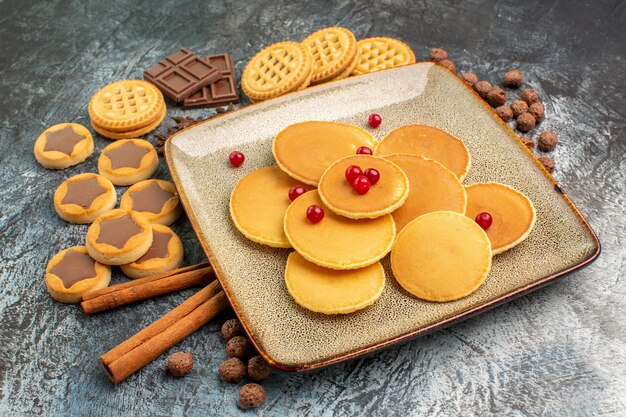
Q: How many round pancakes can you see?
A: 9